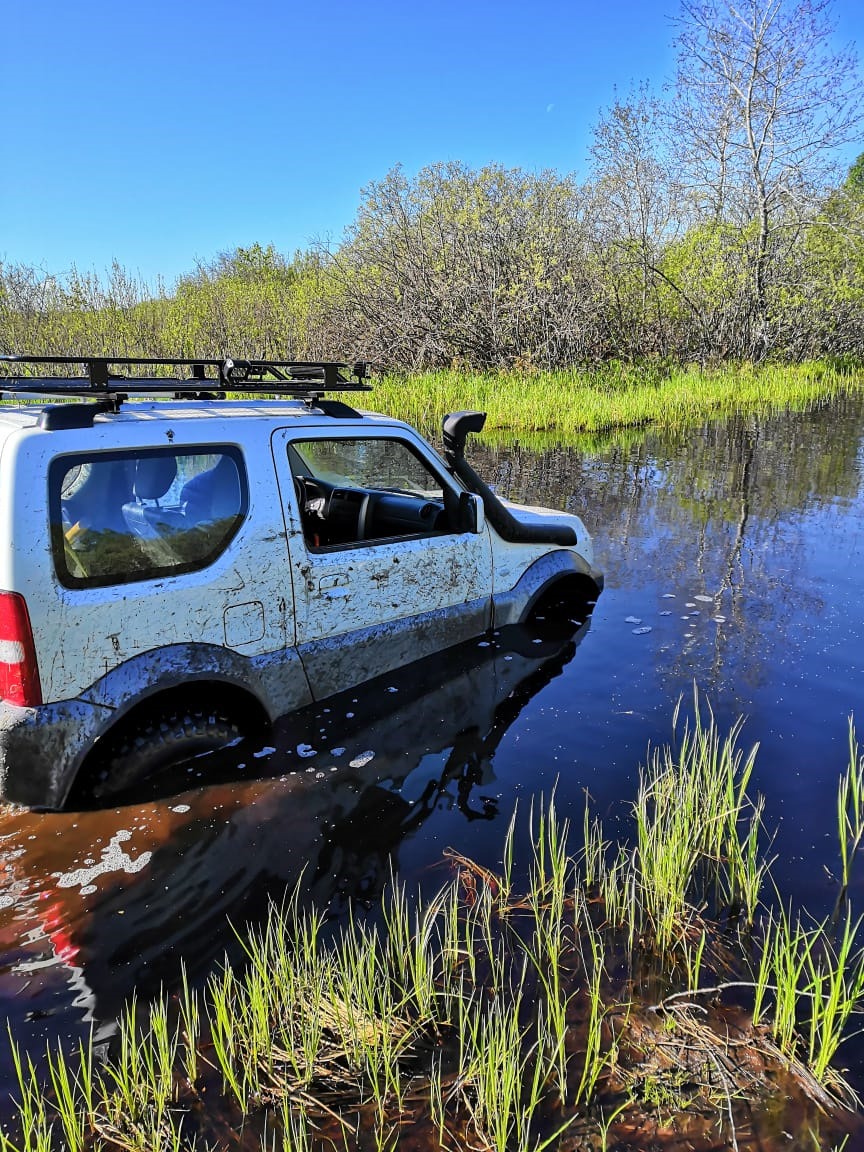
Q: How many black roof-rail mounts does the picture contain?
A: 2